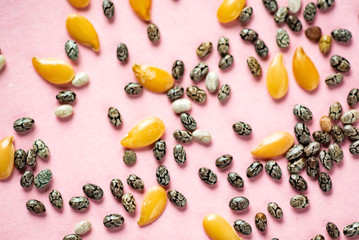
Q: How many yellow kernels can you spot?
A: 13